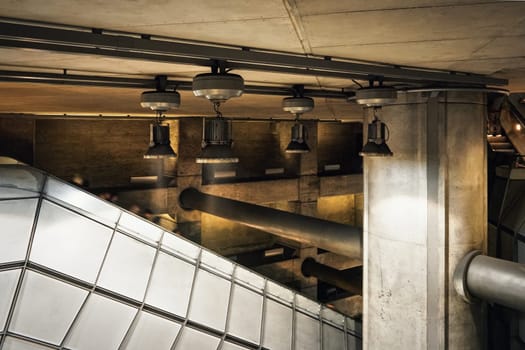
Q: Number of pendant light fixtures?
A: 4